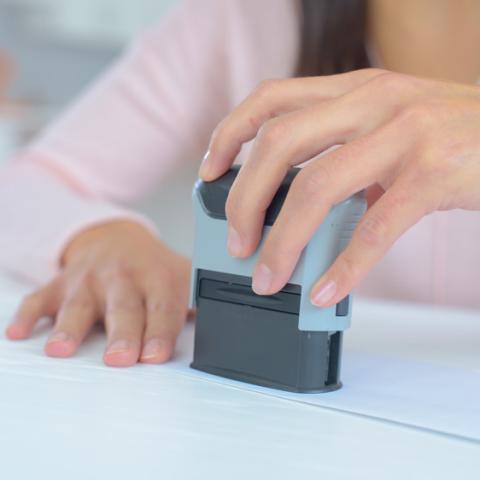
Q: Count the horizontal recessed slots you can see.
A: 1